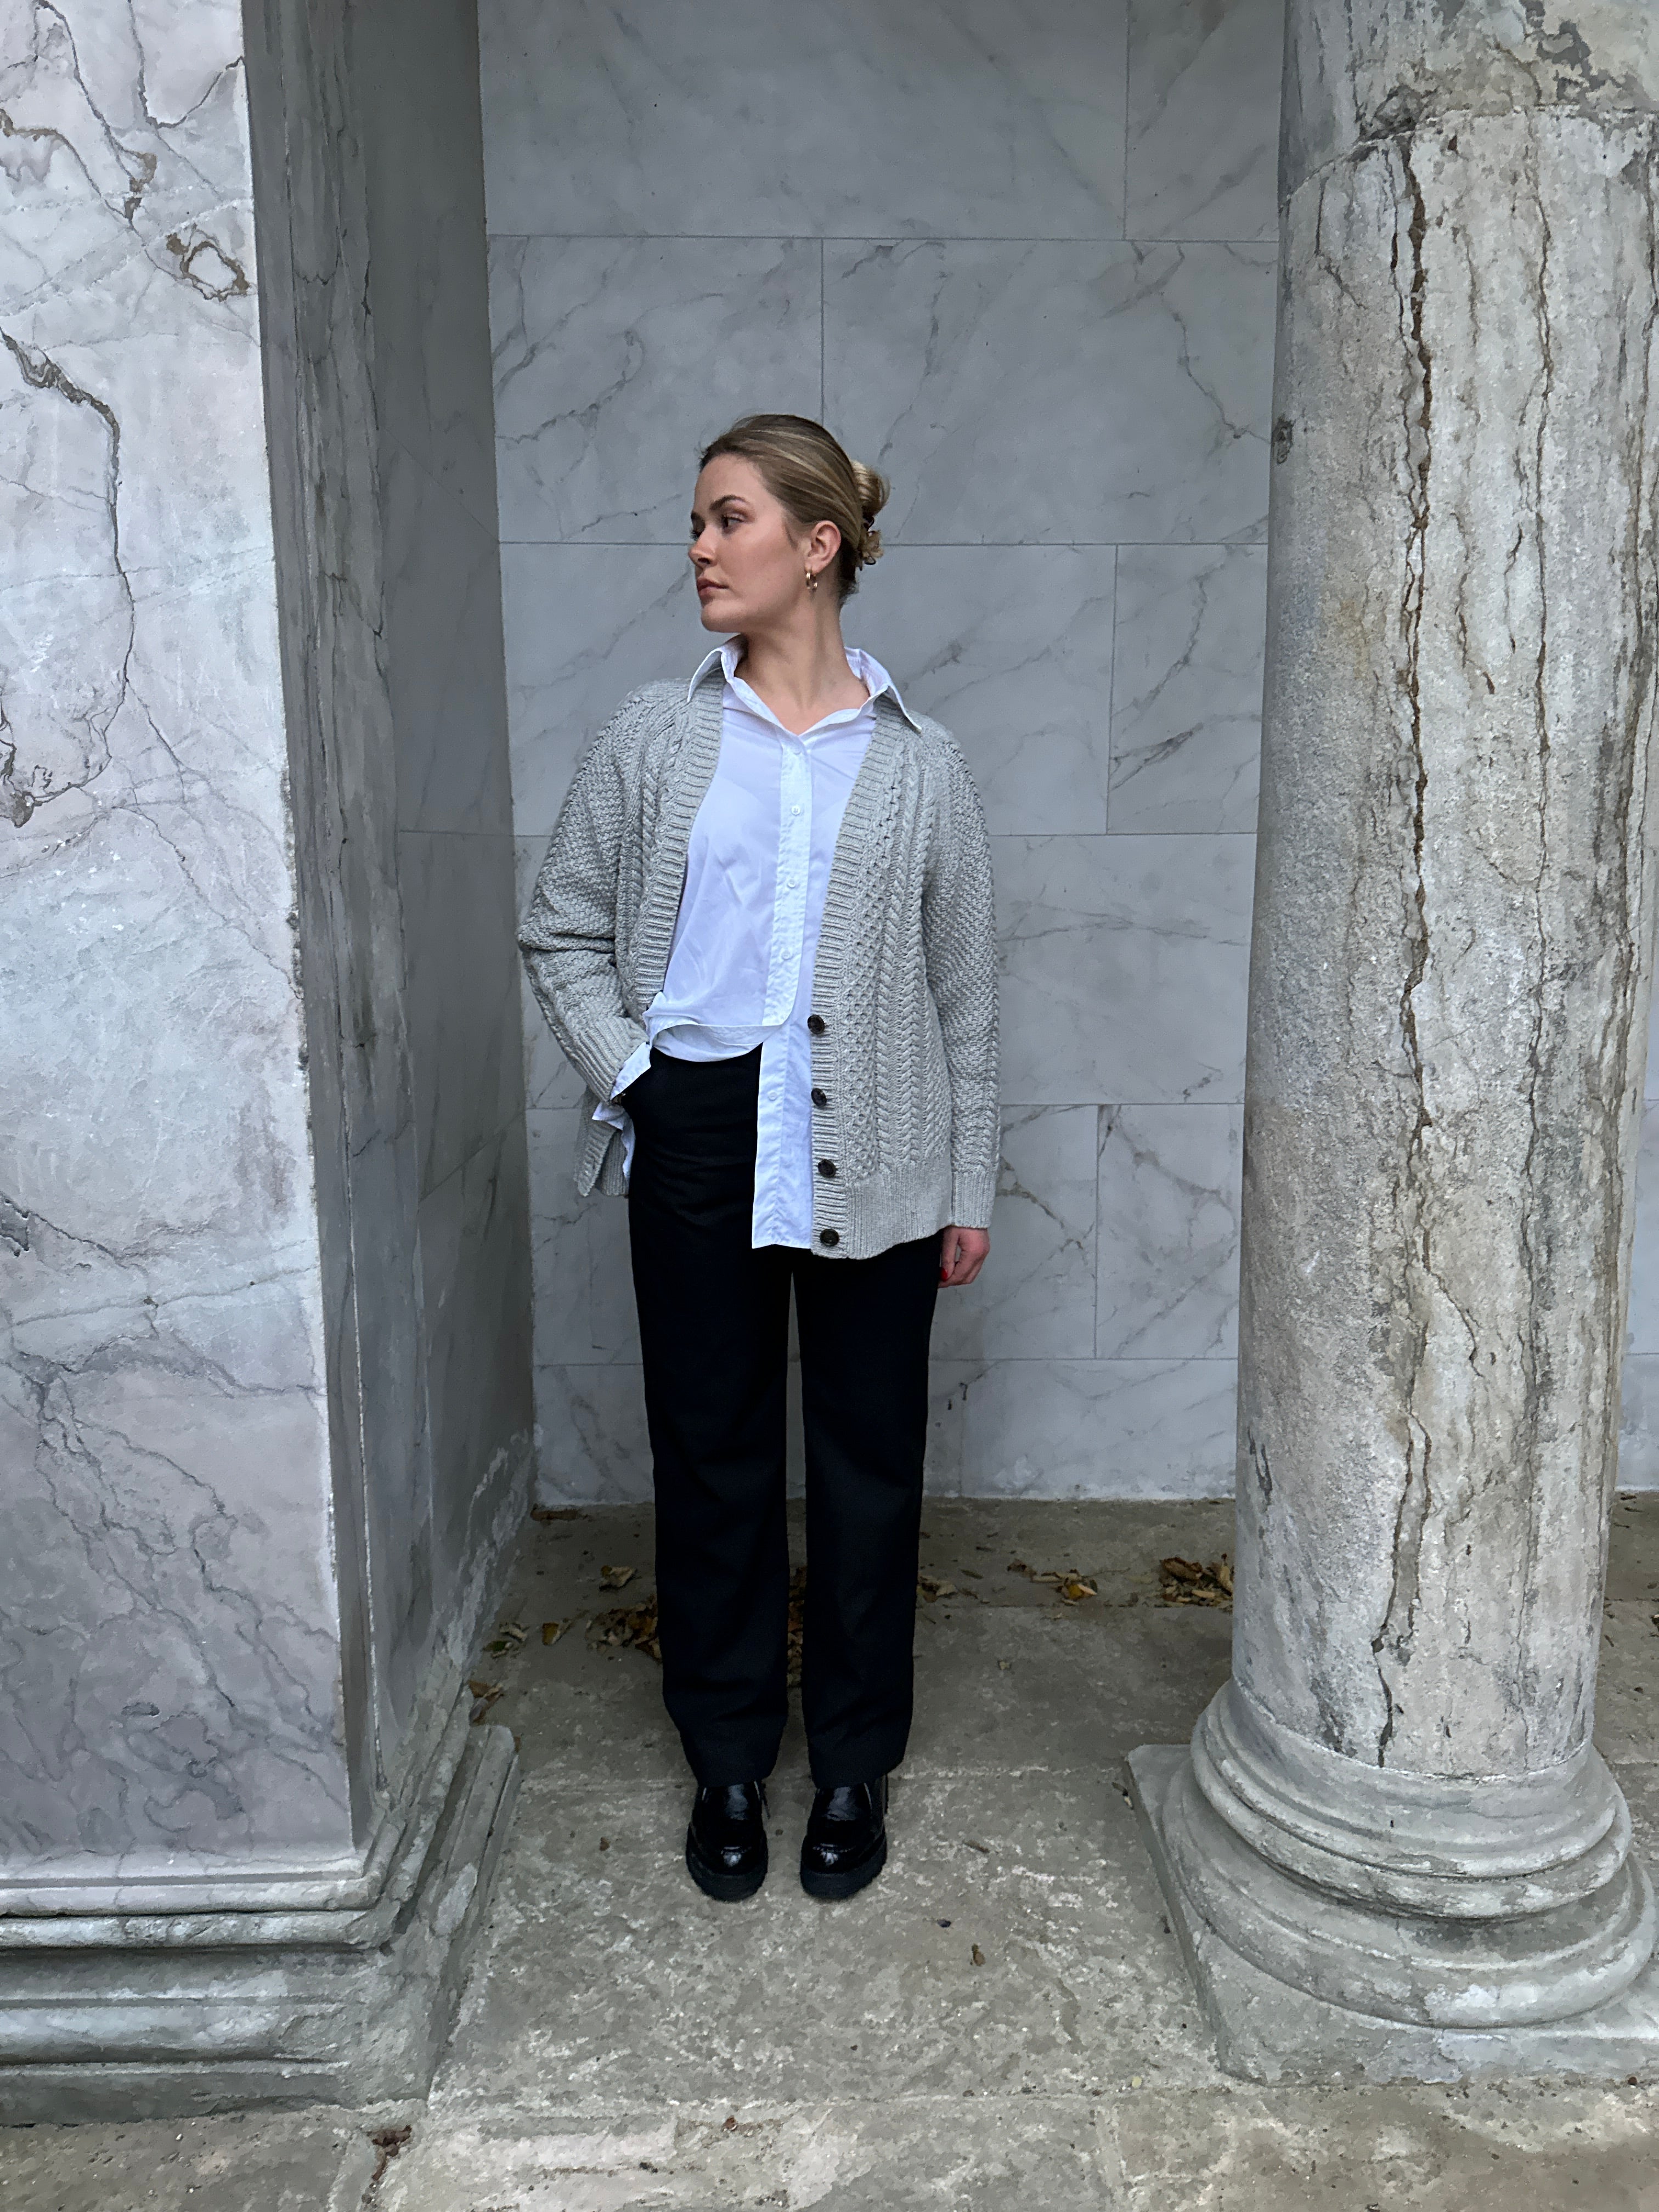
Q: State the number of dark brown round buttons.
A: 4